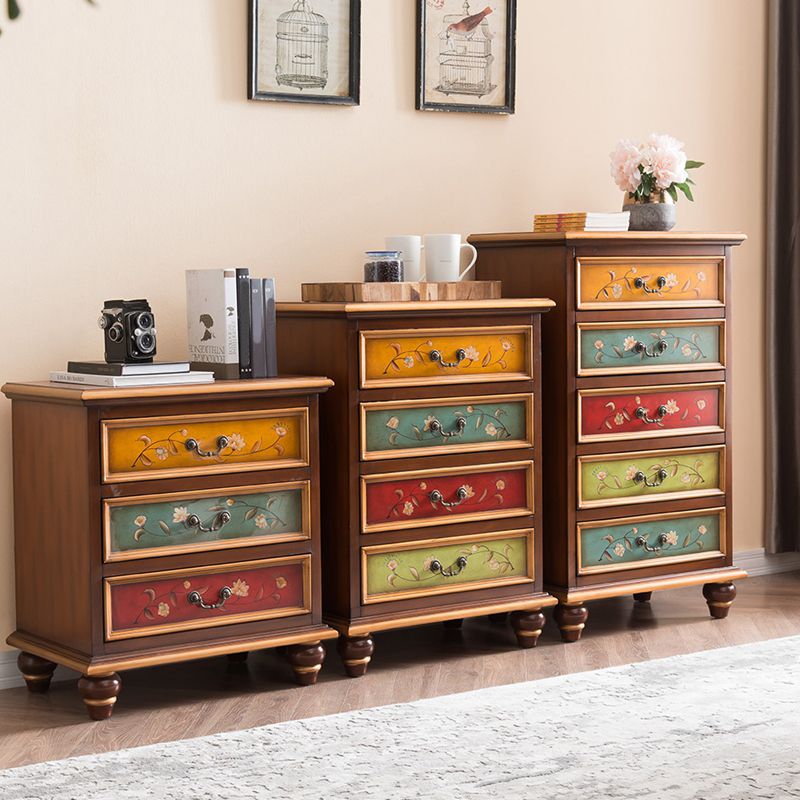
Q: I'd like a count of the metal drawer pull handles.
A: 12